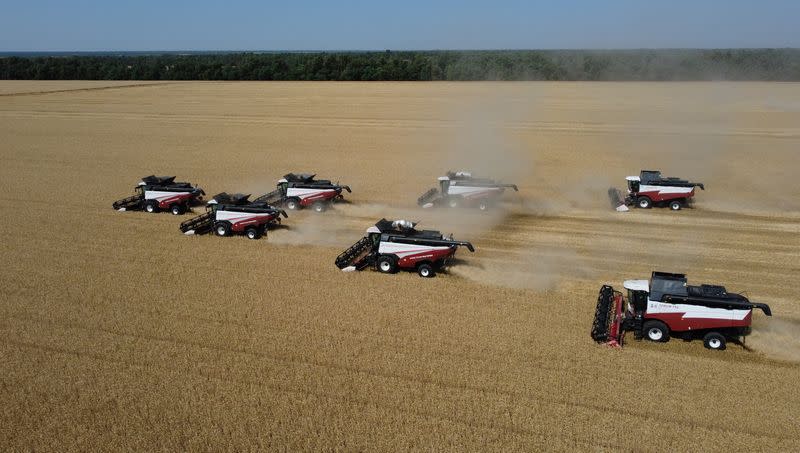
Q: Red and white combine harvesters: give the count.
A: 7